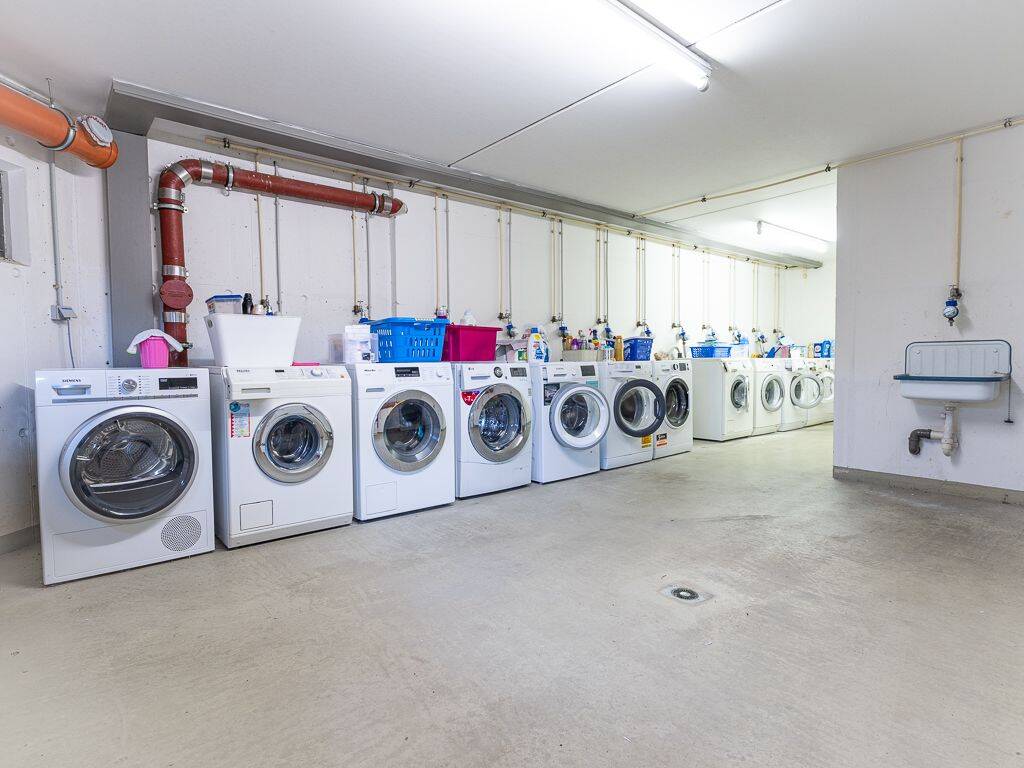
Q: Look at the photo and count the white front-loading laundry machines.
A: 11